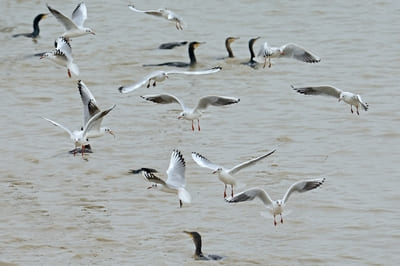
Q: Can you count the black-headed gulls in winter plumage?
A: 12